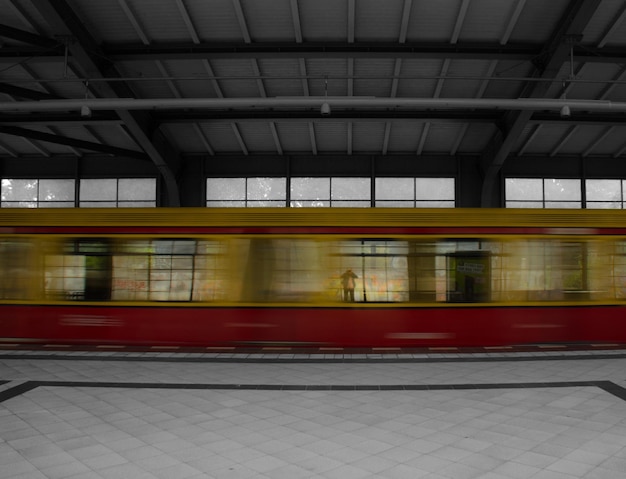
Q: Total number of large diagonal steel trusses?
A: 2